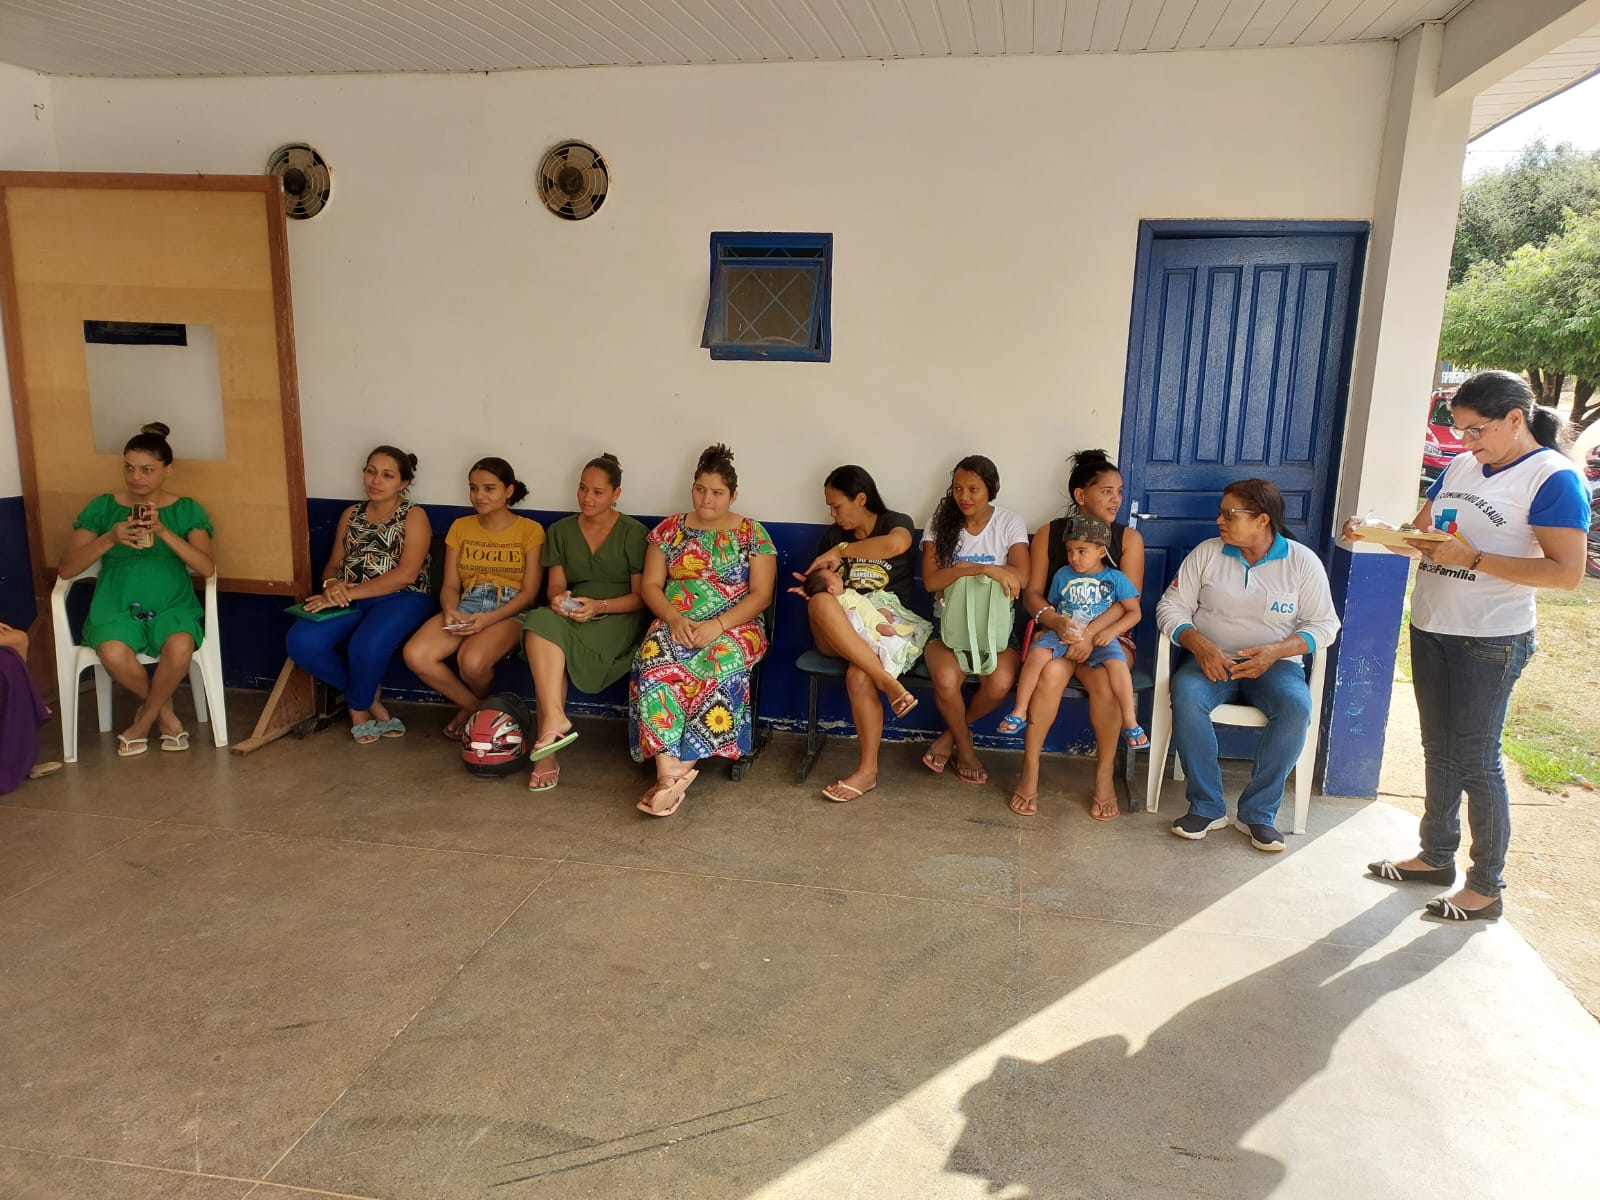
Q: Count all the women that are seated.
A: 9